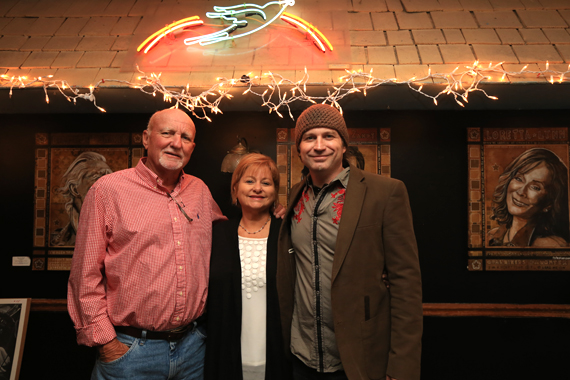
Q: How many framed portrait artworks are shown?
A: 3